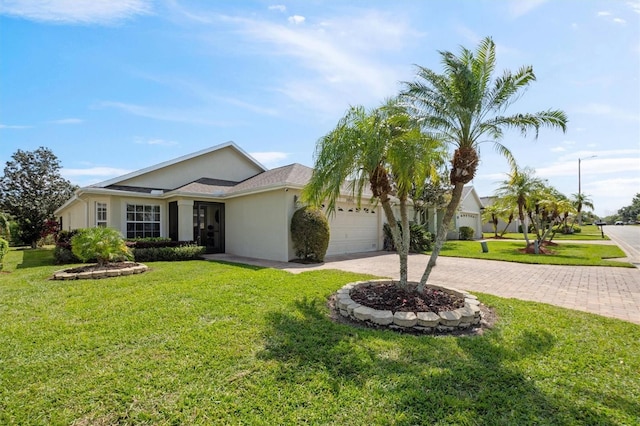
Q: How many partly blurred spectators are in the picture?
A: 0